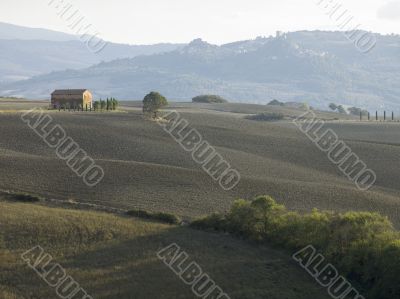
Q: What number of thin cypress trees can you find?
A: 5